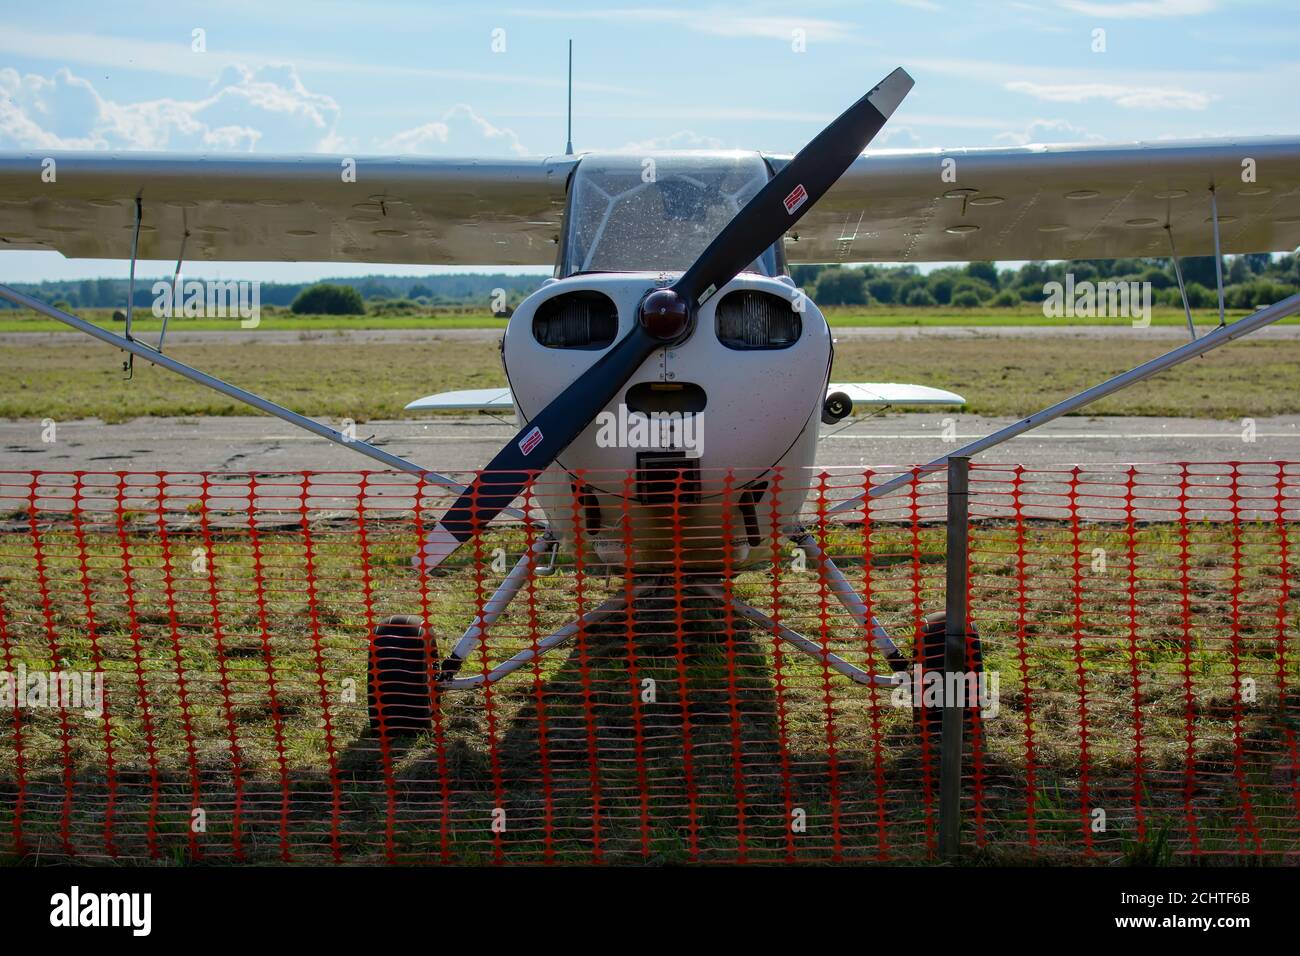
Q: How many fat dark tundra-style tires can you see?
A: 2